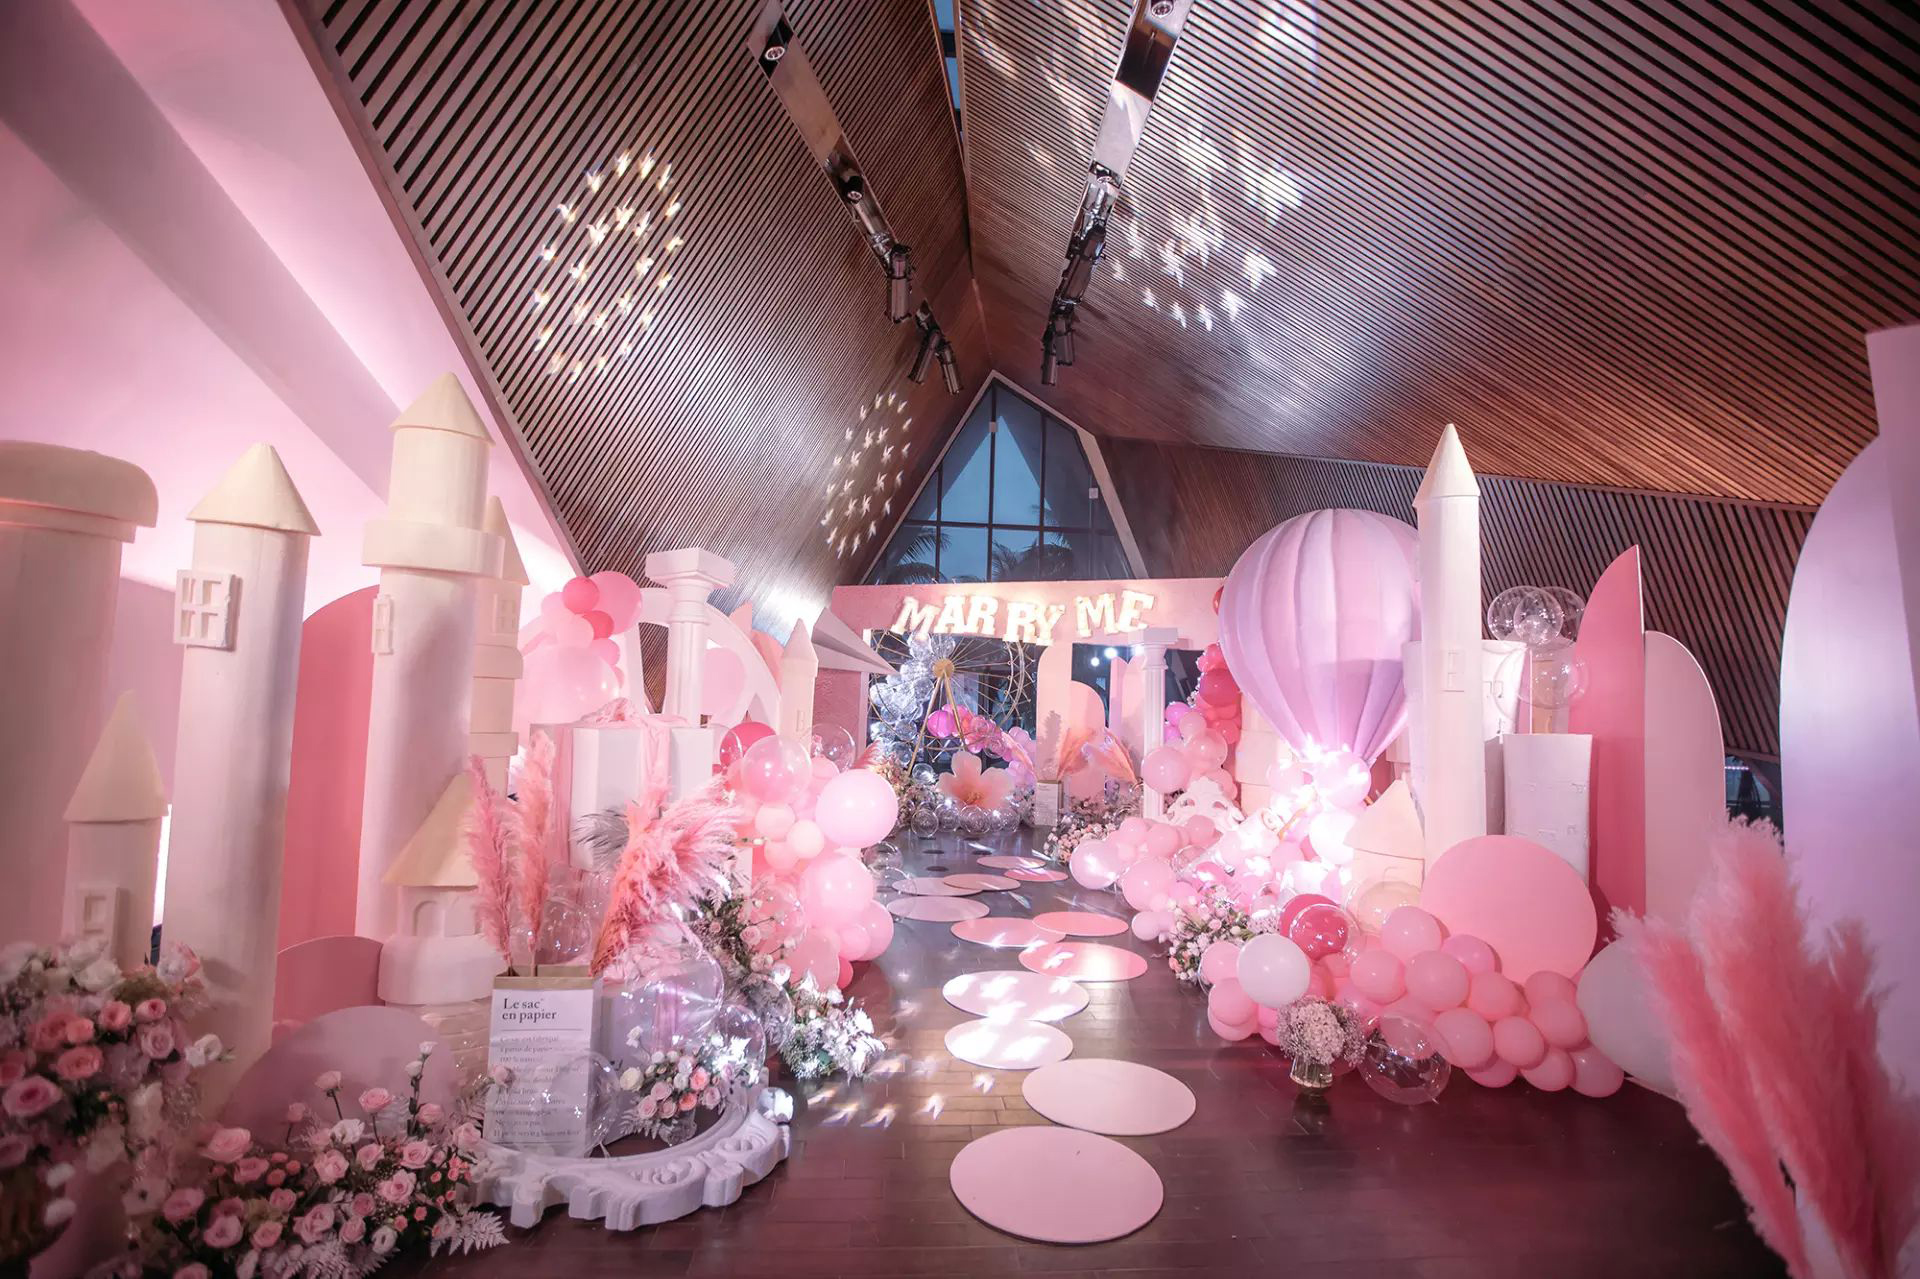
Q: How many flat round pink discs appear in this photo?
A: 12